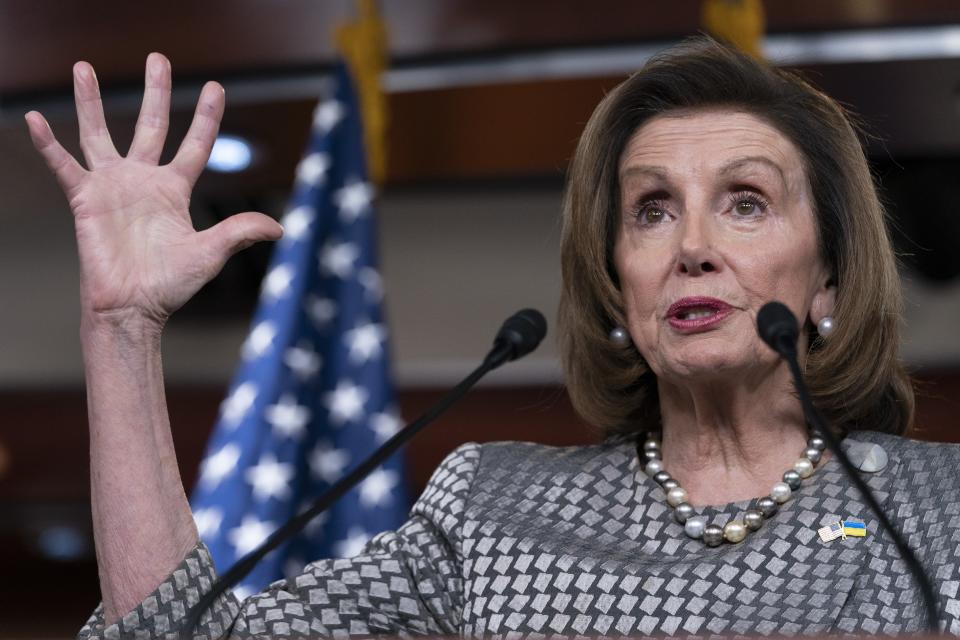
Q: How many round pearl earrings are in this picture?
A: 2